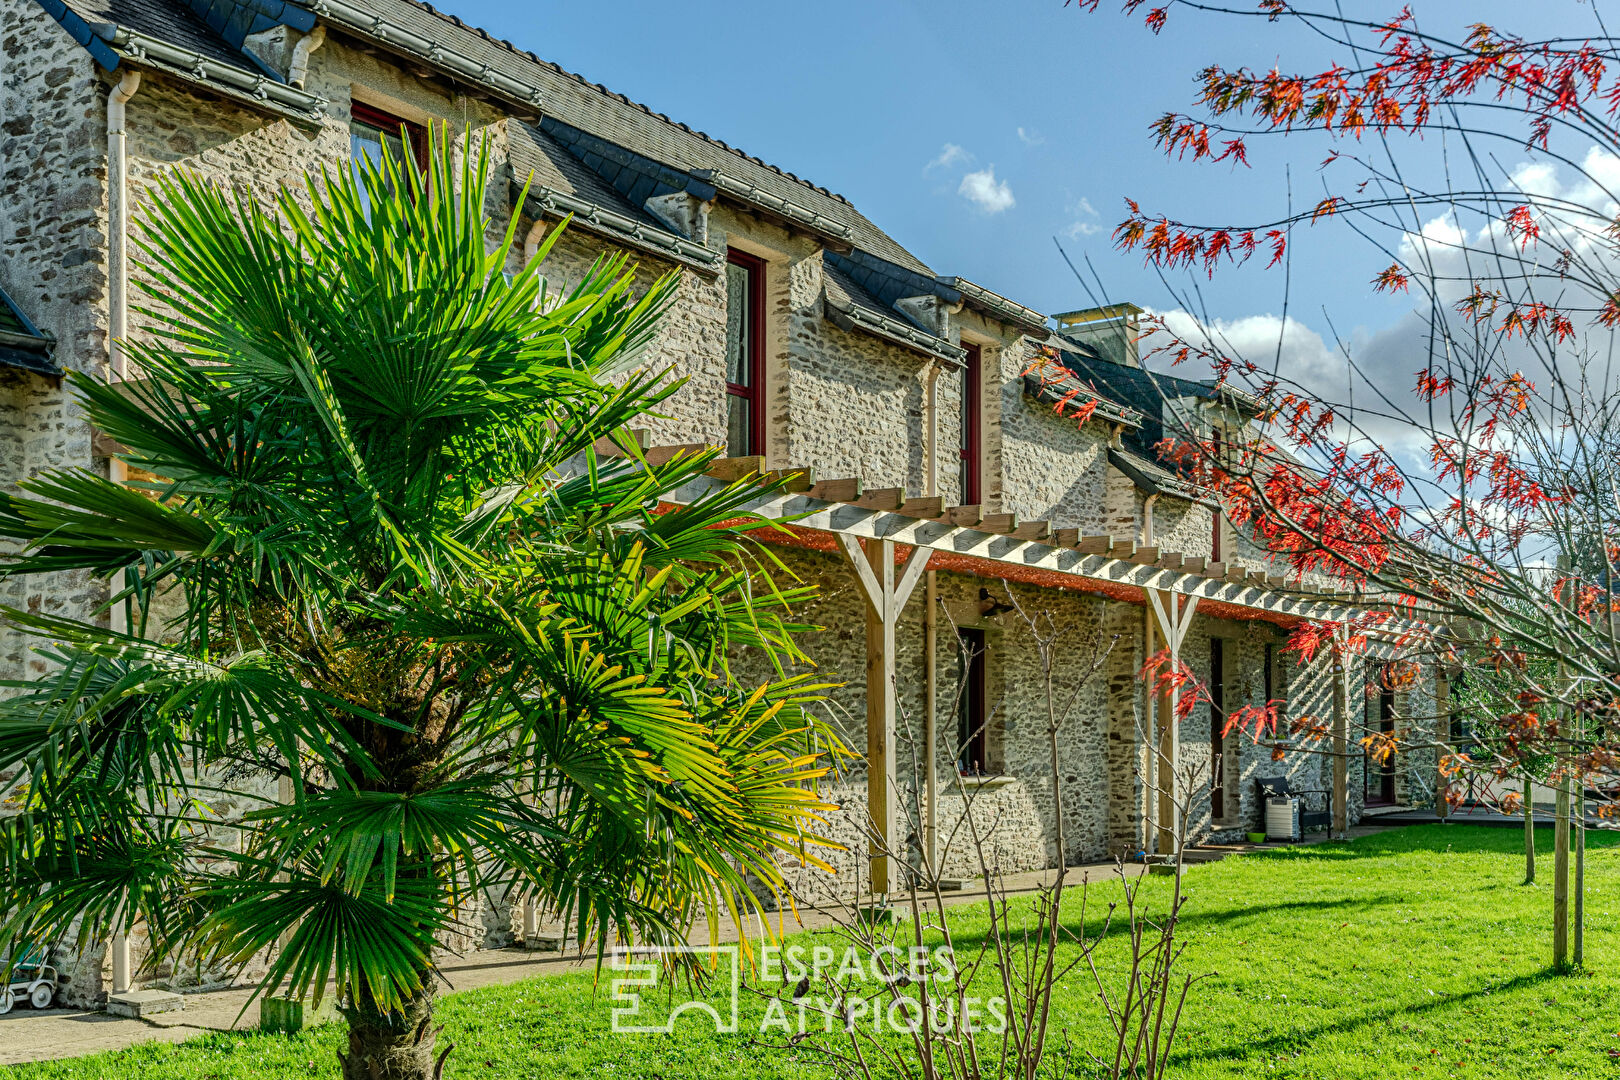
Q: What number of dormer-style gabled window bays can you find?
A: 4